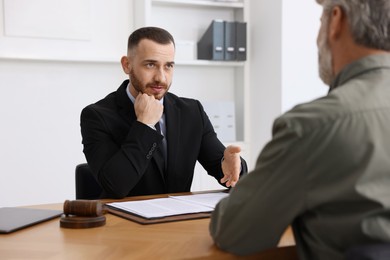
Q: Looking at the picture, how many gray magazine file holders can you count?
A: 3